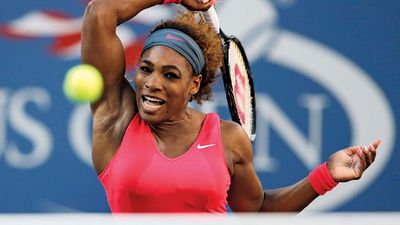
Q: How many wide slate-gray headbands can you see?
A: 1